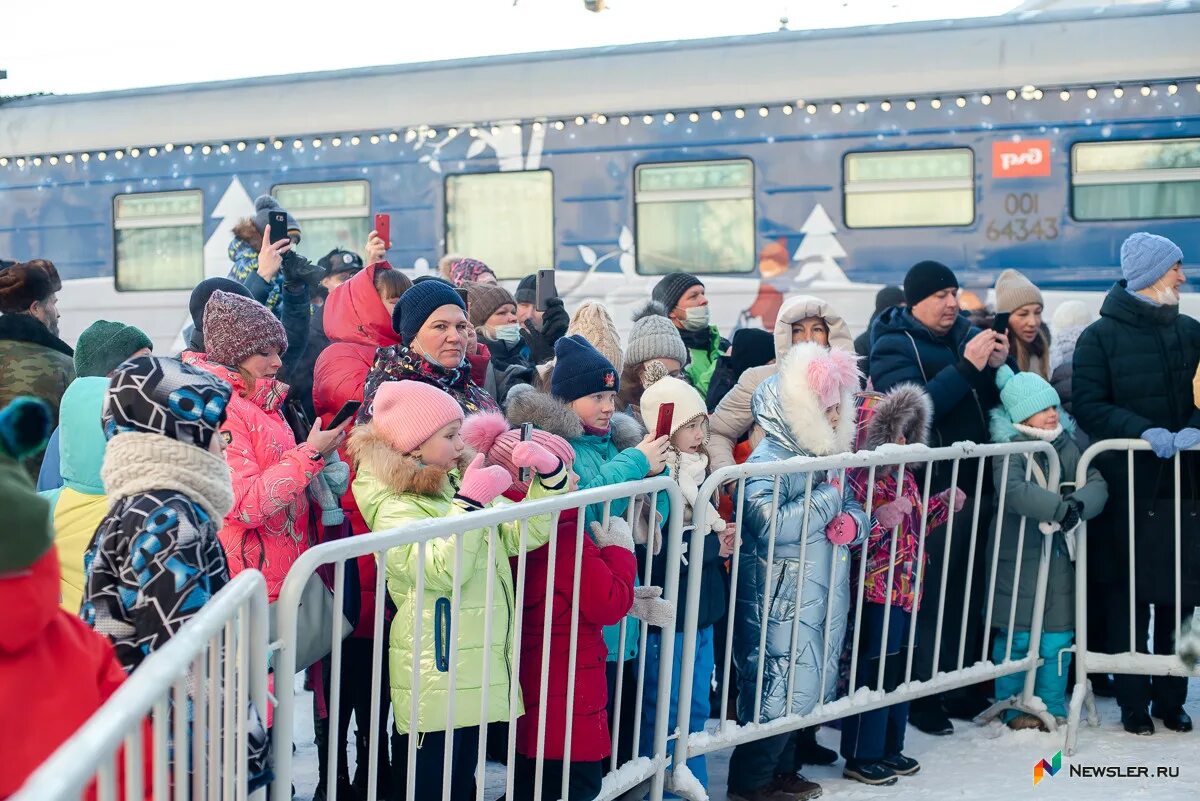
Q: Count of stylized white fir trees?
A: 2